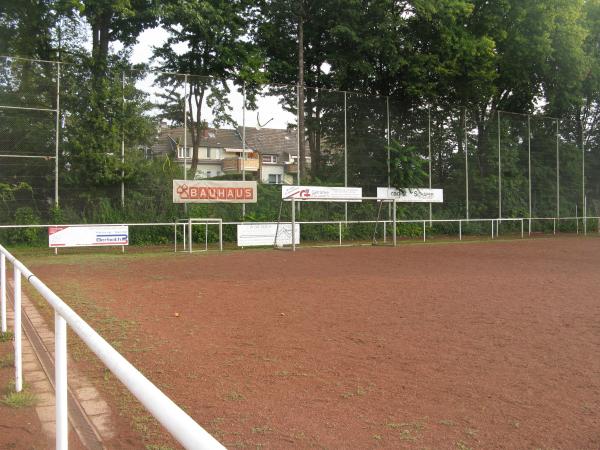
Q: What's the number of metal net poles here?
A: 13